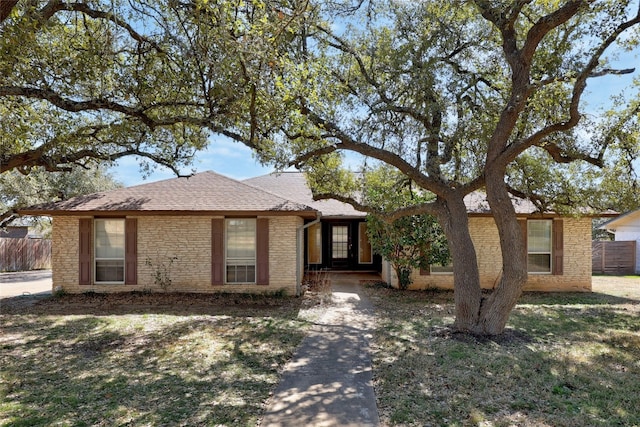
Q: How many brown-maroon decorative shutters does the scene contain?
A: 7